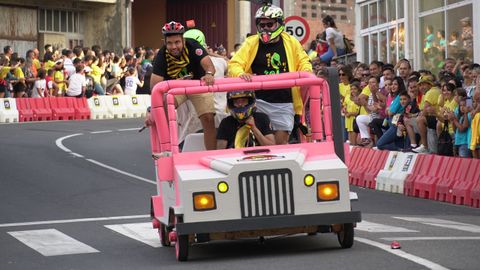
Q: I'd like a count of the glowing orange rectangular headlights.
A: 2